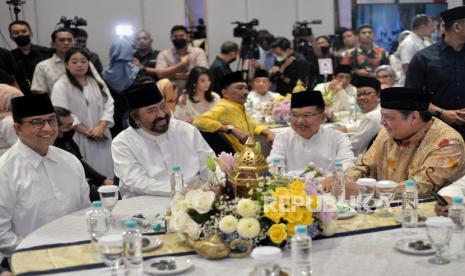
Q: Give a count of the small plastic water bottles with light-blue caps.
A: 8